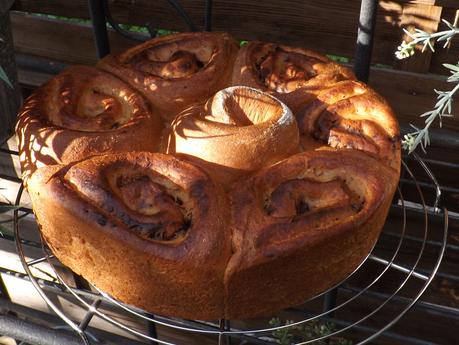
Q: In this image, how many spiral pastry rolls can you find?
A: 7